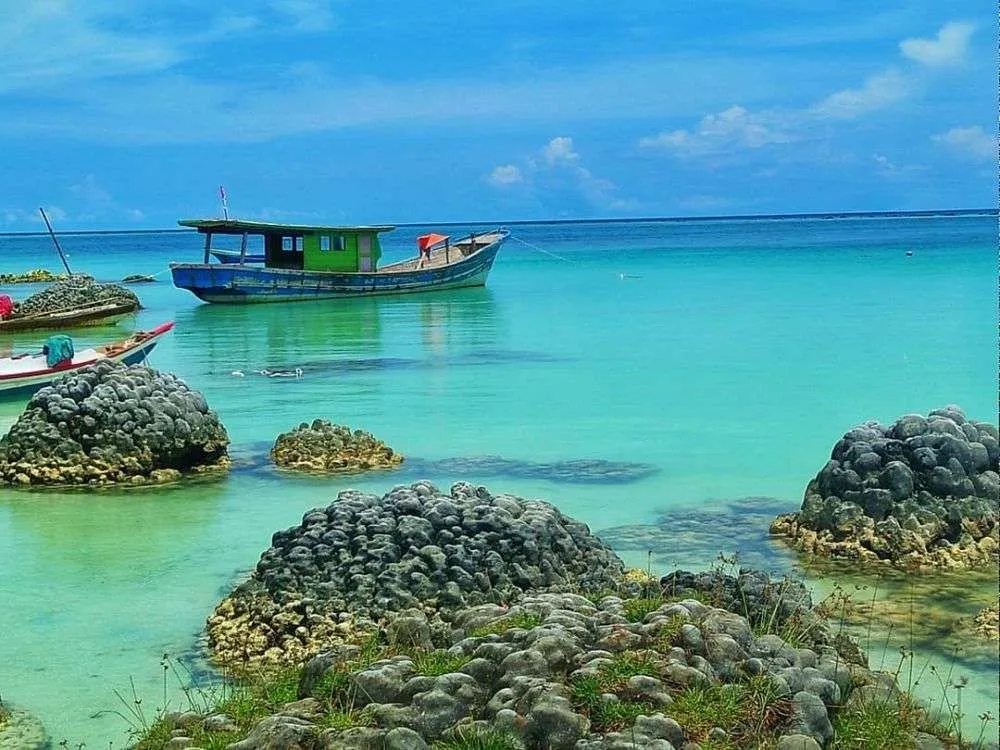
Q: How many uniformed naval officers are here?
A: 0